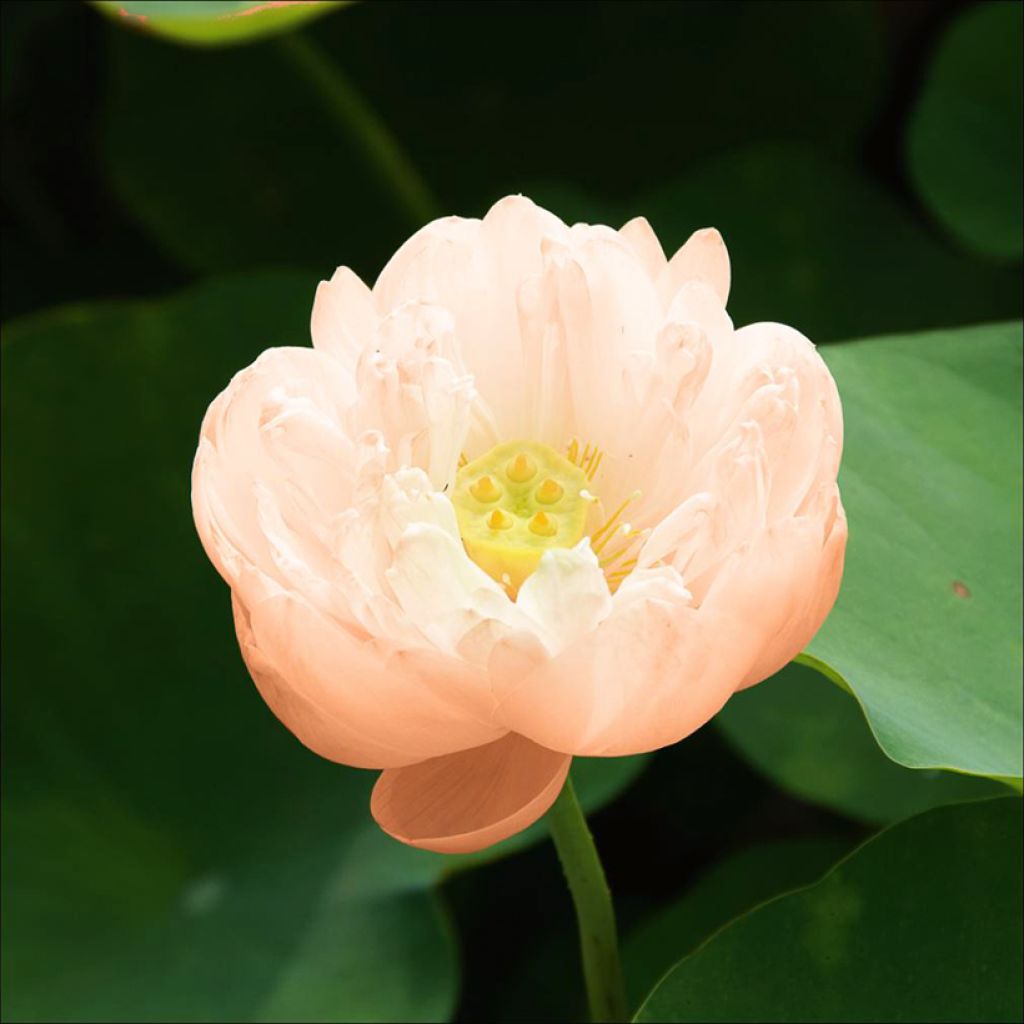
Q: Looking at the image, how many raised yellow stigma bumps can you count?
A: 5